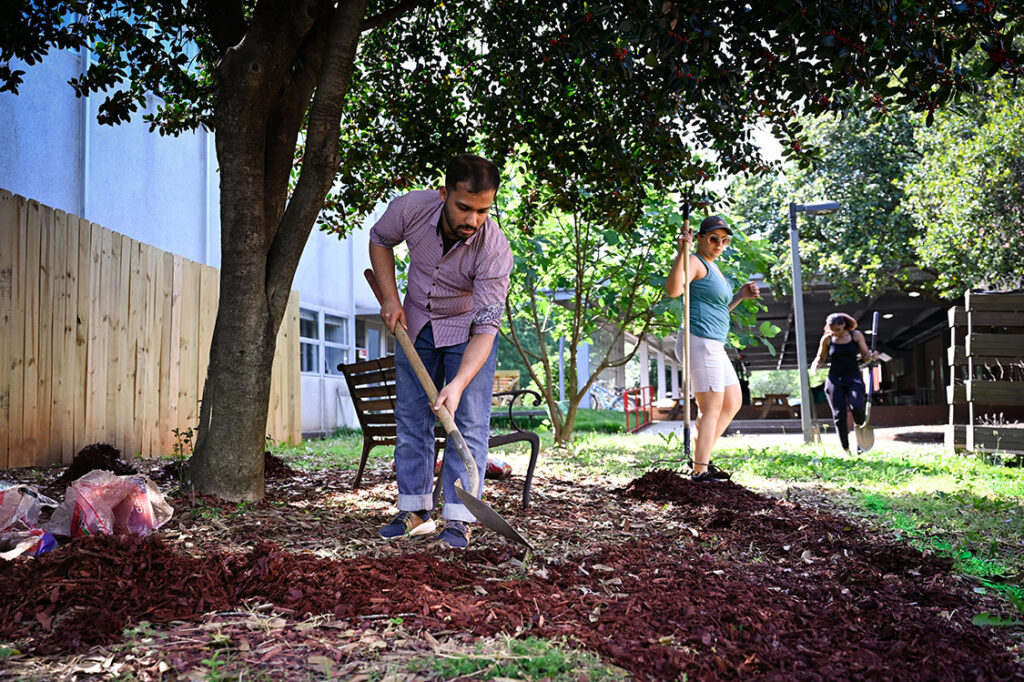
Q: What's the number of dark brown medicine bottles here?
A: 0